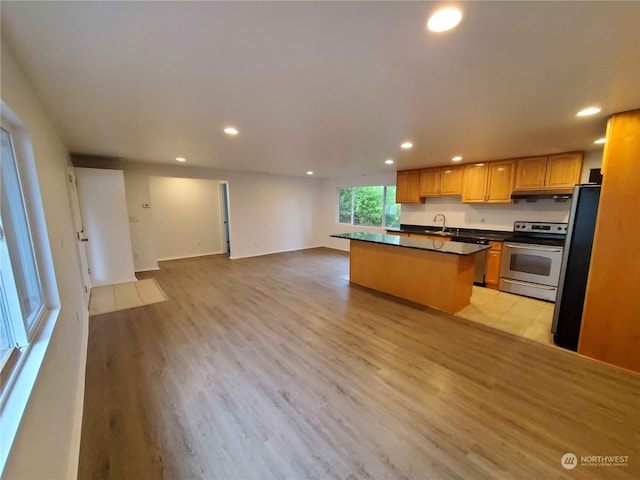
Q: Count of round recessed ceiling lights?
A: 9